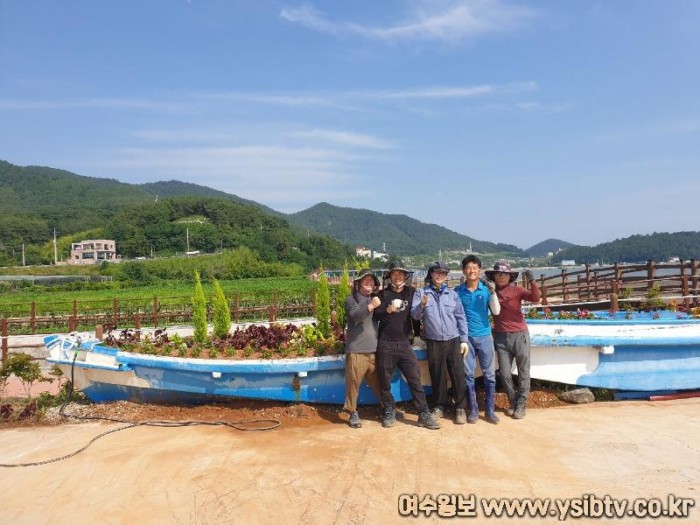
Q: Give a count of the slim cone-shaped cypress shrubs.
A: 4